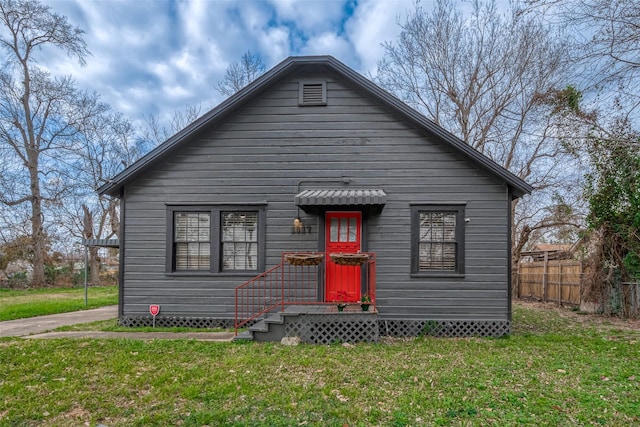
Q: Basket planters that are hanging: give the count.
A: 2